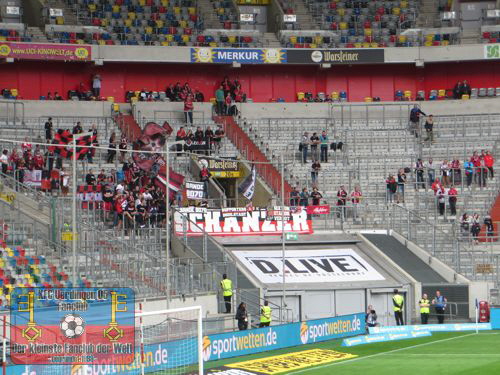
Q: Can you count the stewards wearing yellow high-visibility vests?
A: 4